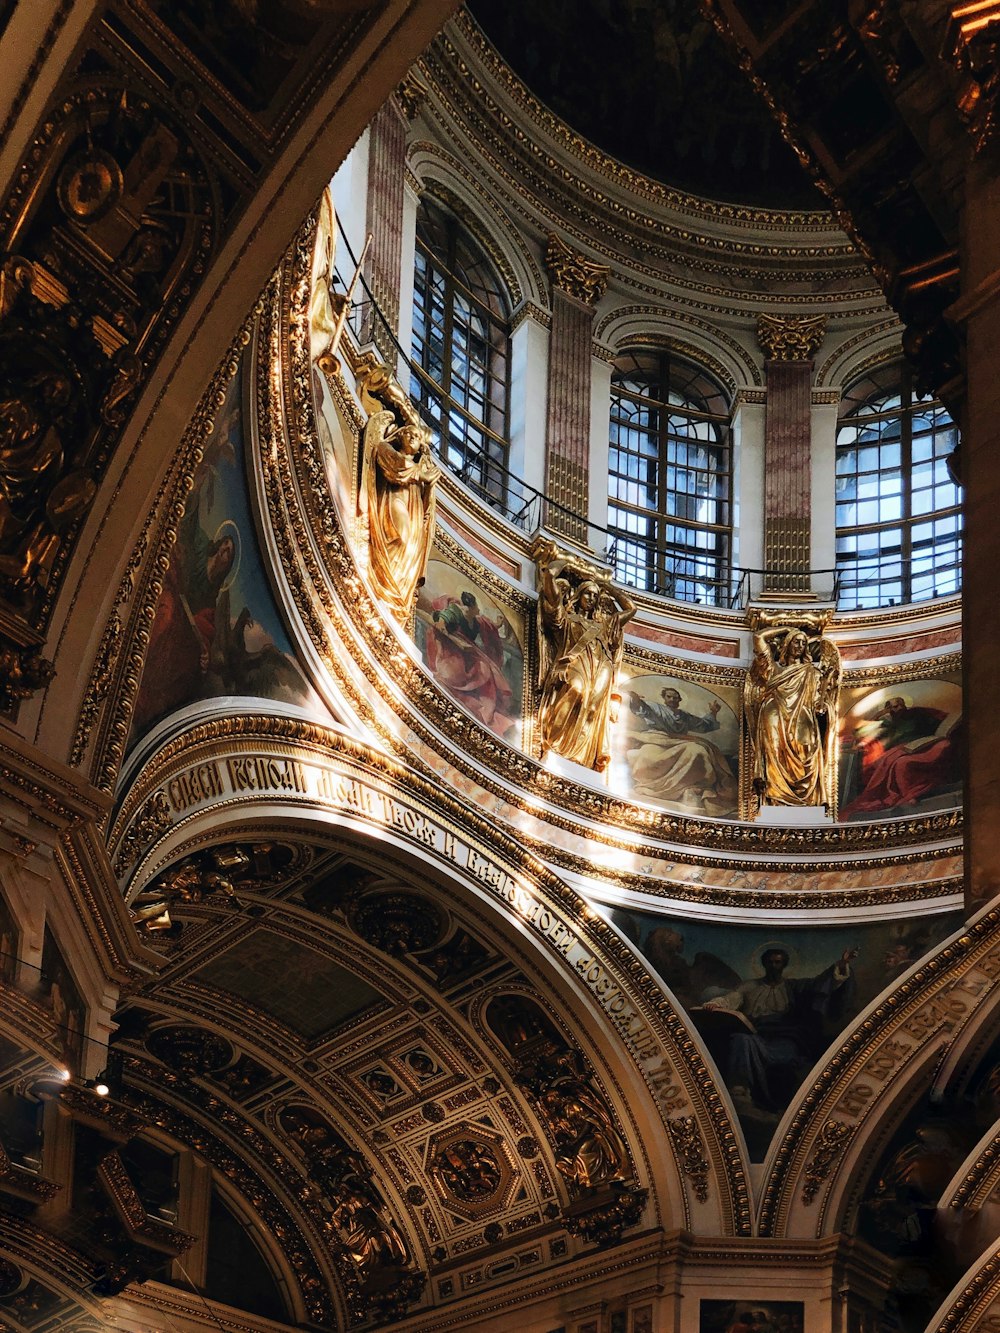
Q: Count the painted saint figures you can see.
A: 5